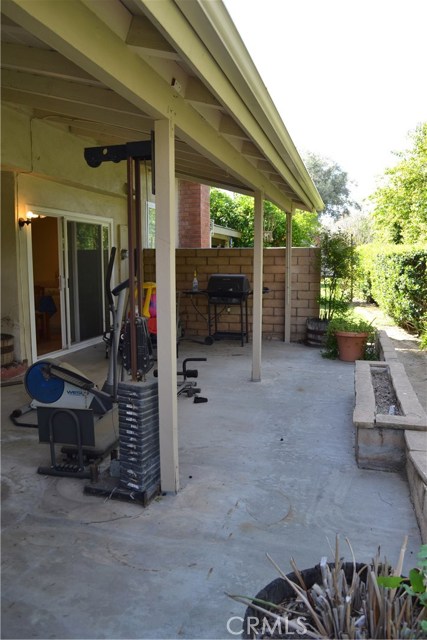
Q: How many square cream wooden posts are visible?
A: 3